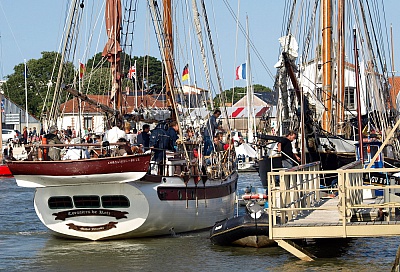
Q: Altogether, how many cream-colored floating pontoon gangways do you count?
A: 1